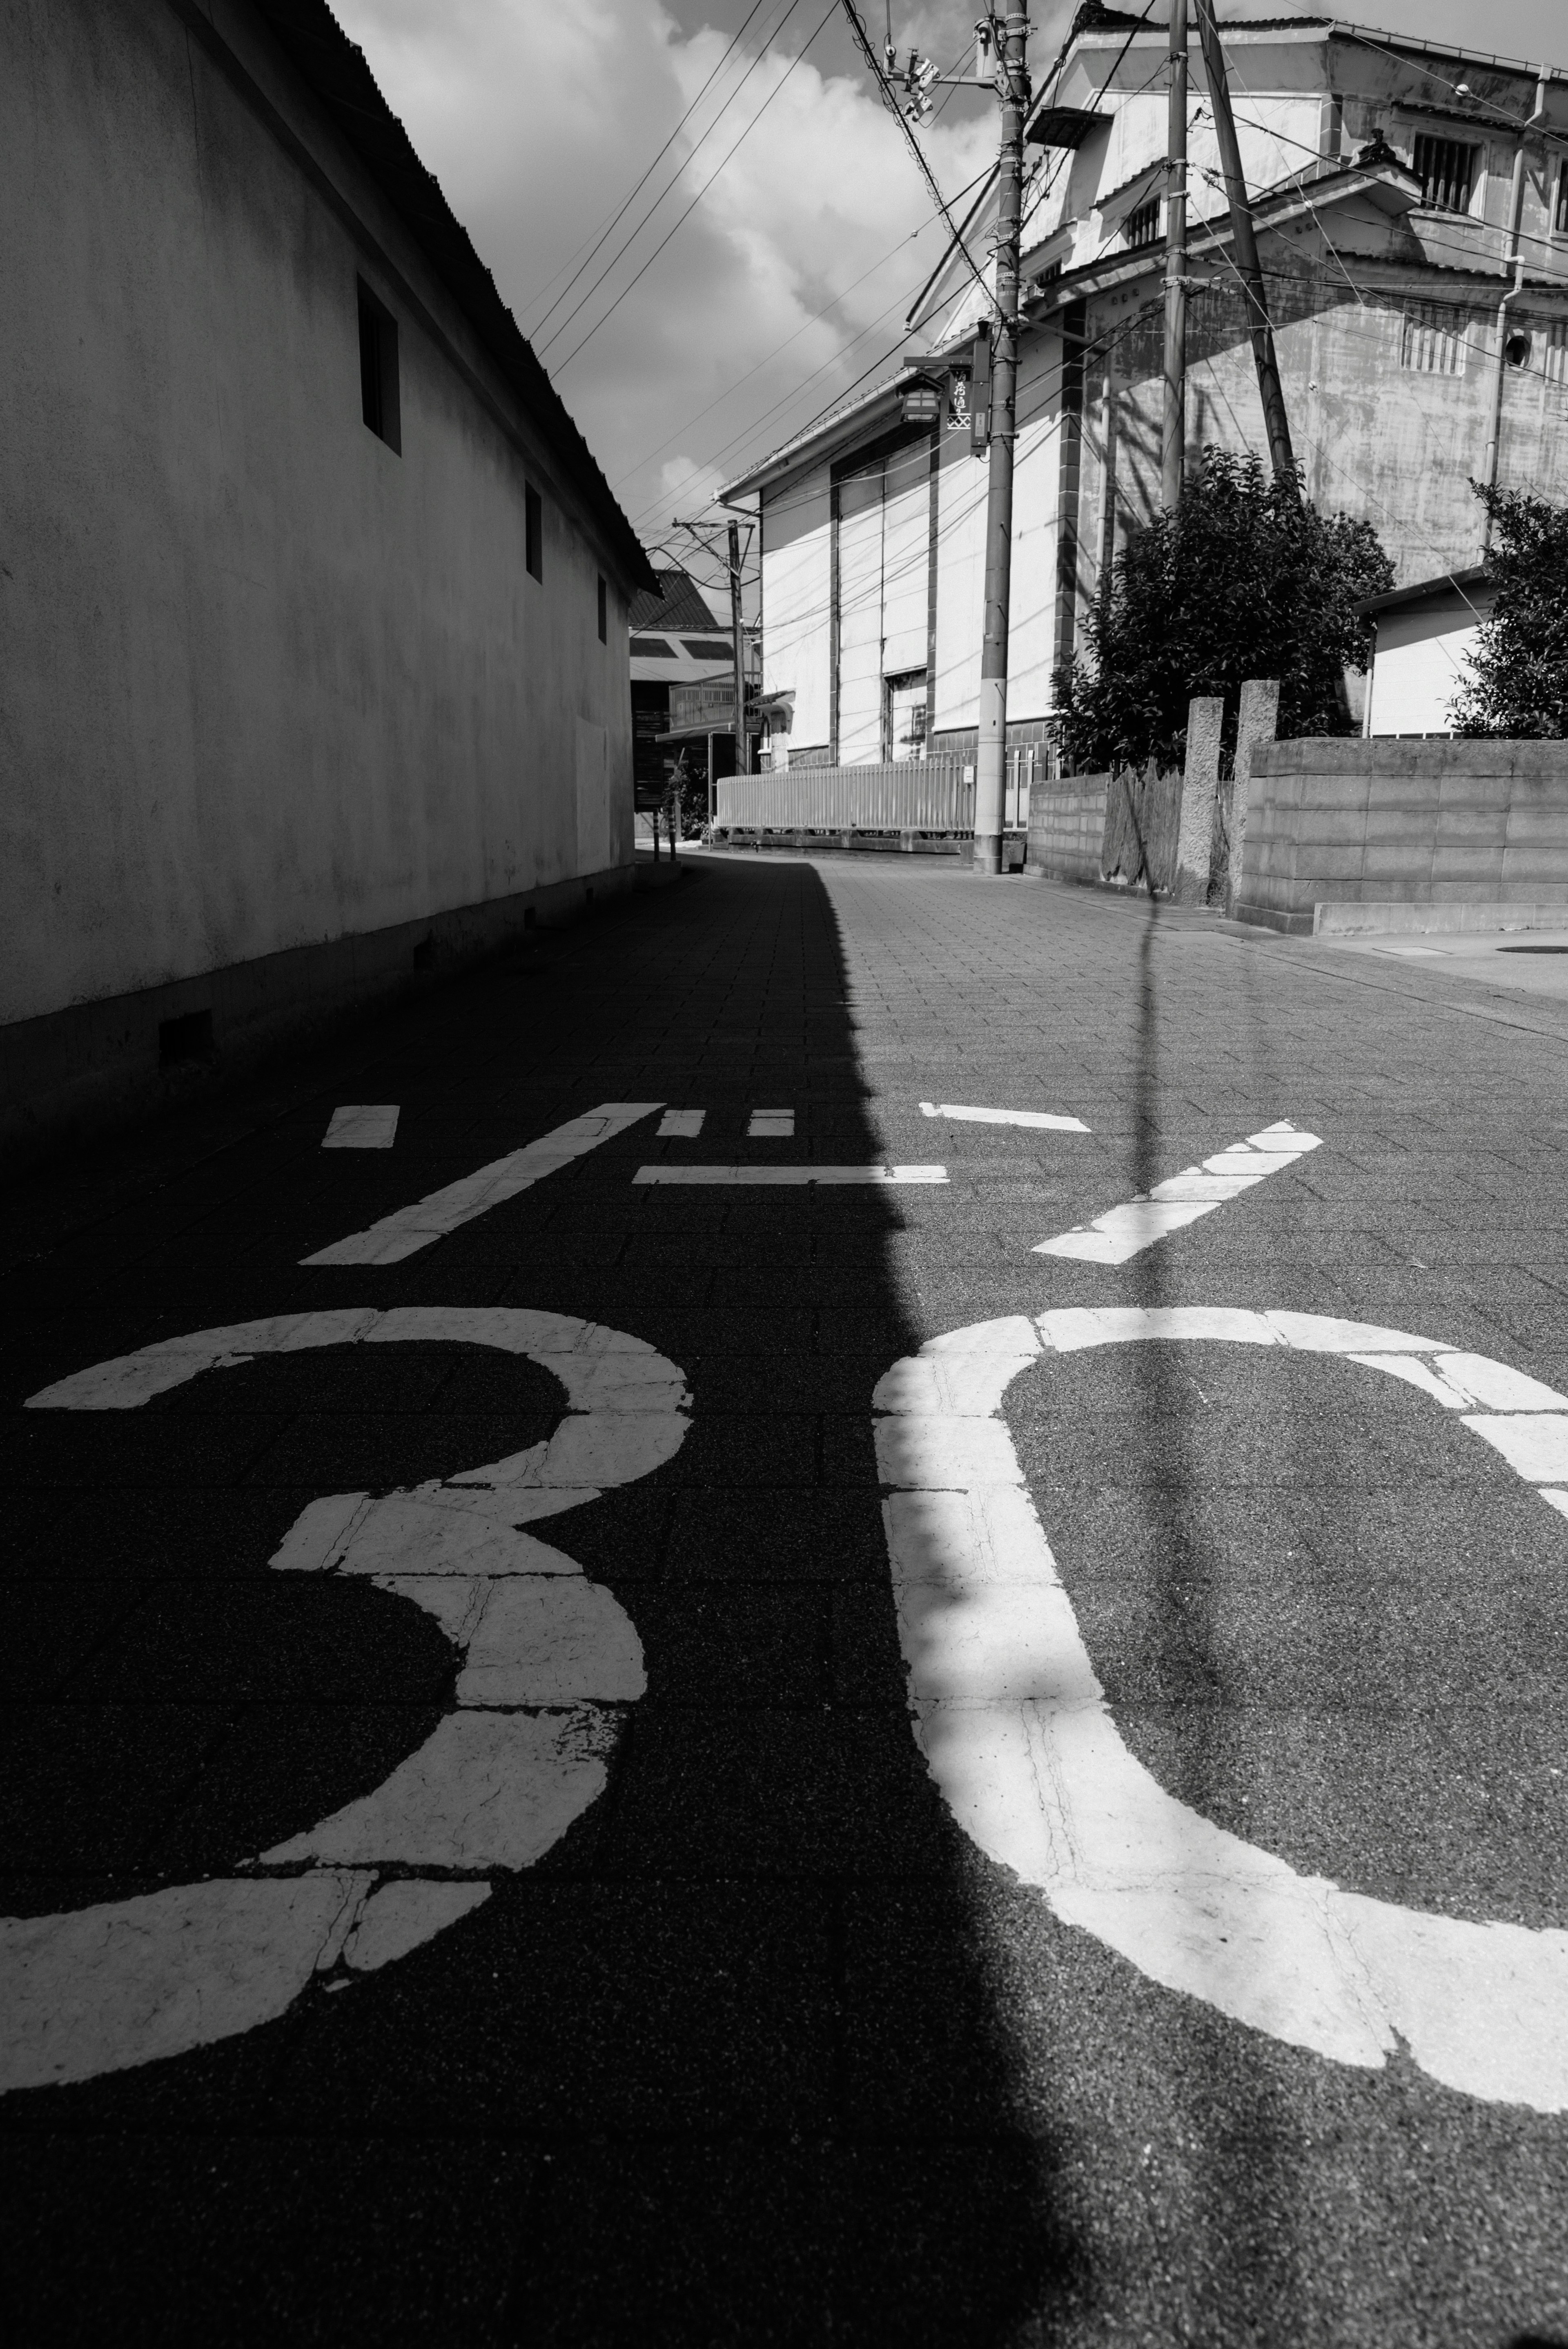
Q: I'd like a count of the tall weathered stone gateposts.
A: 2